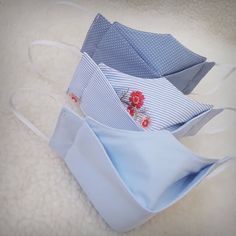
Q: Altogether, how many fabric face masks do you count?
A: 3